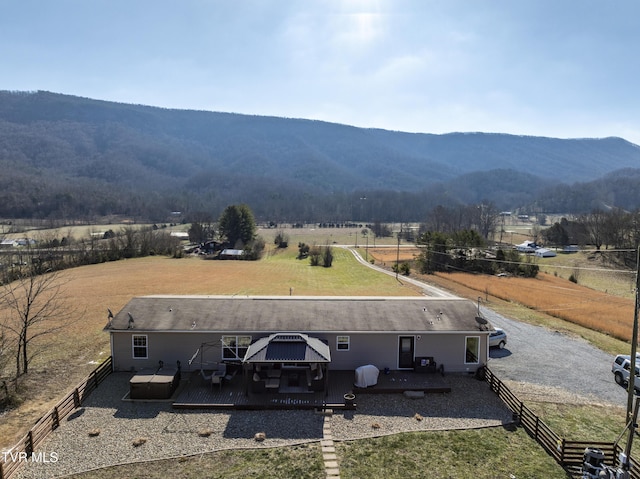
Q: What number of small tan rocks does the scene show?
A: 6